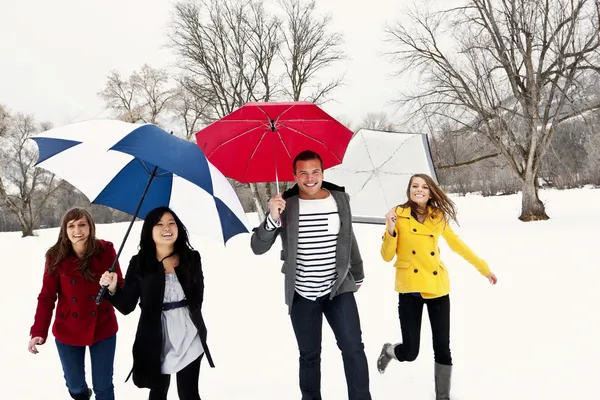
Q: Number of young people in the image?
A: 4